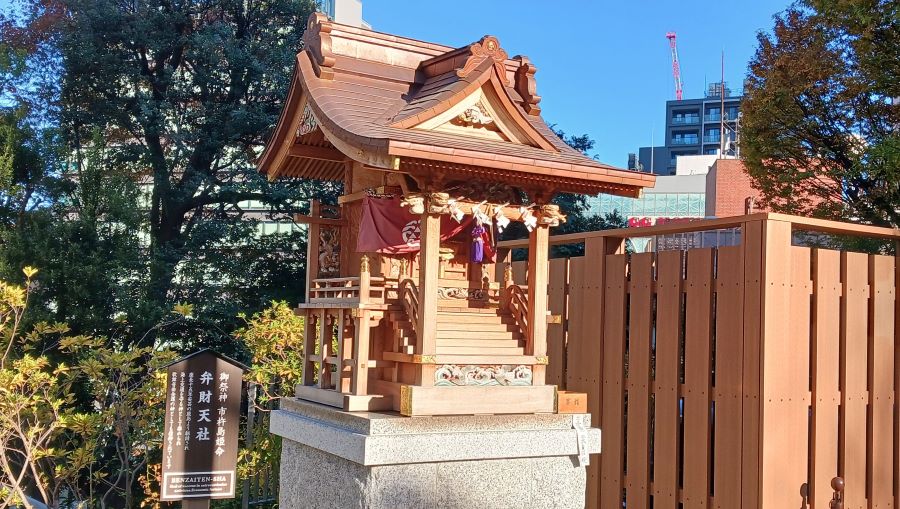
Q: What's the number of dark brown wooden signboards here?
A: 1